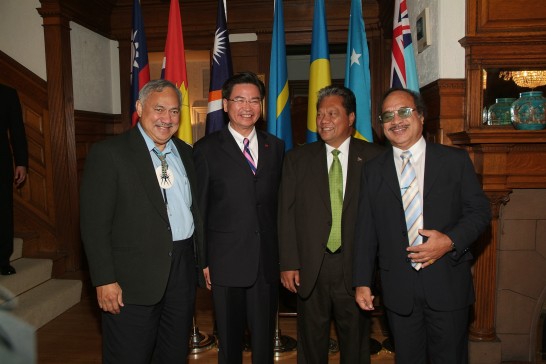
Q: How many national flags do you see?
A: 7